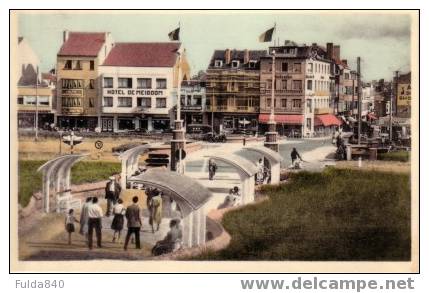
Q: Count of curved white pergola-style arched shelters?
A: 5